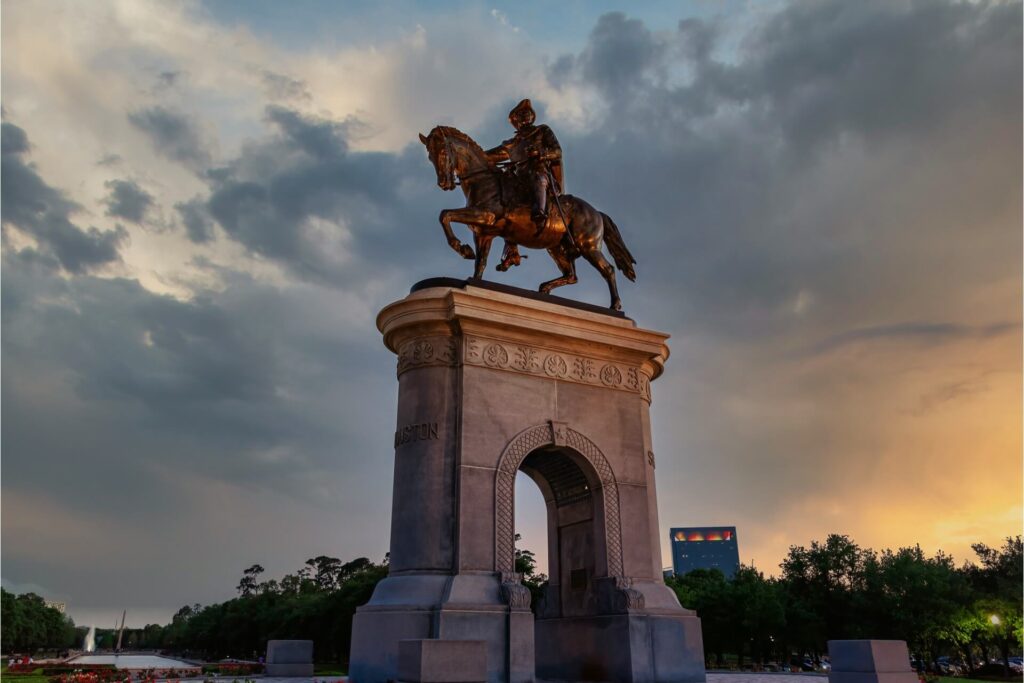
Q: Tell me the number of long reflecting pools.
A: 1